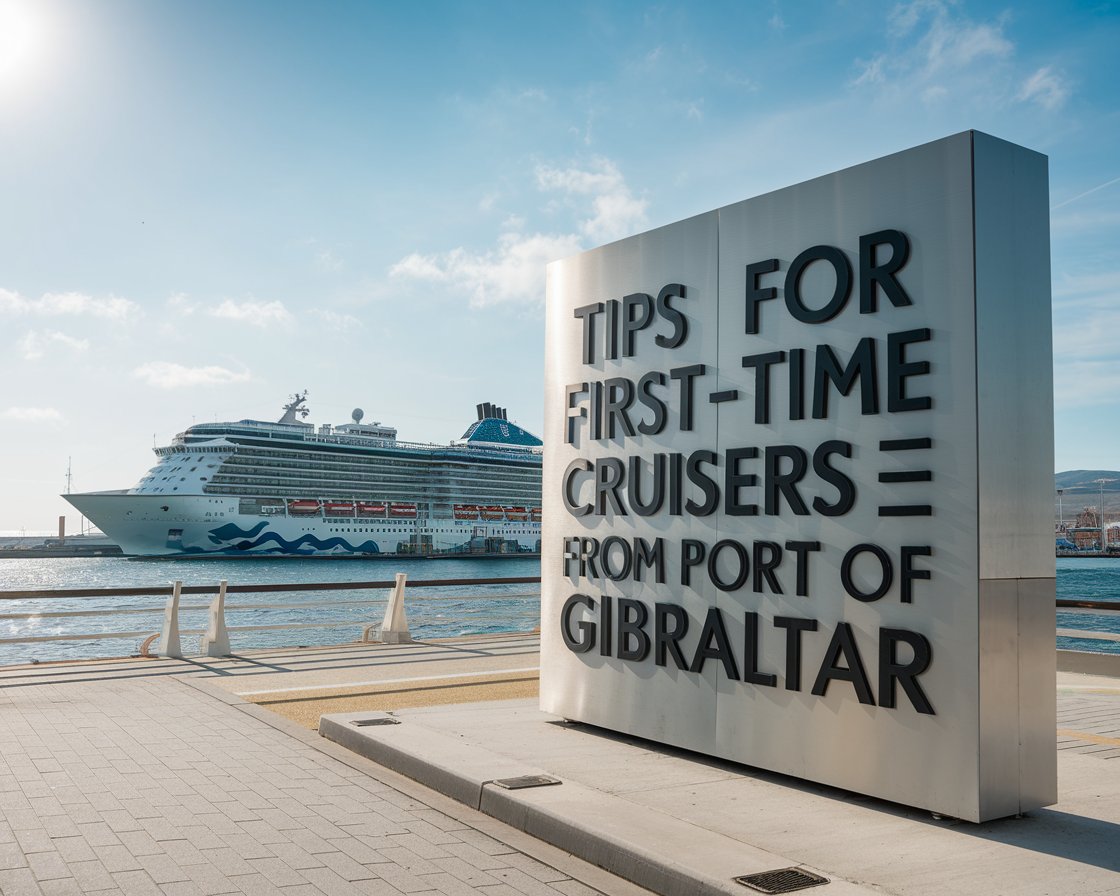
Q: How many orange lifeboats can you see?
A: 8